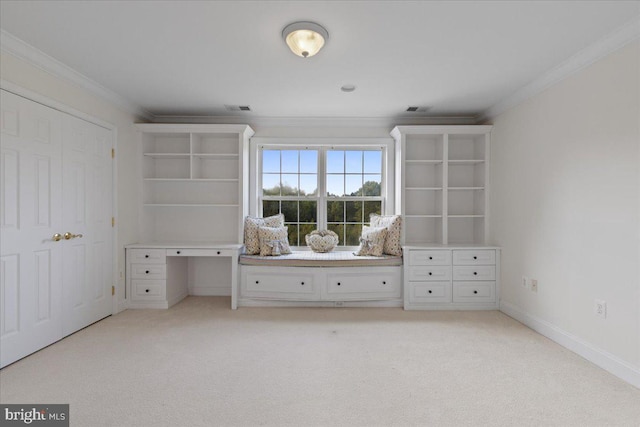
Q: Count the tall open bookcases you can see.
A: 2